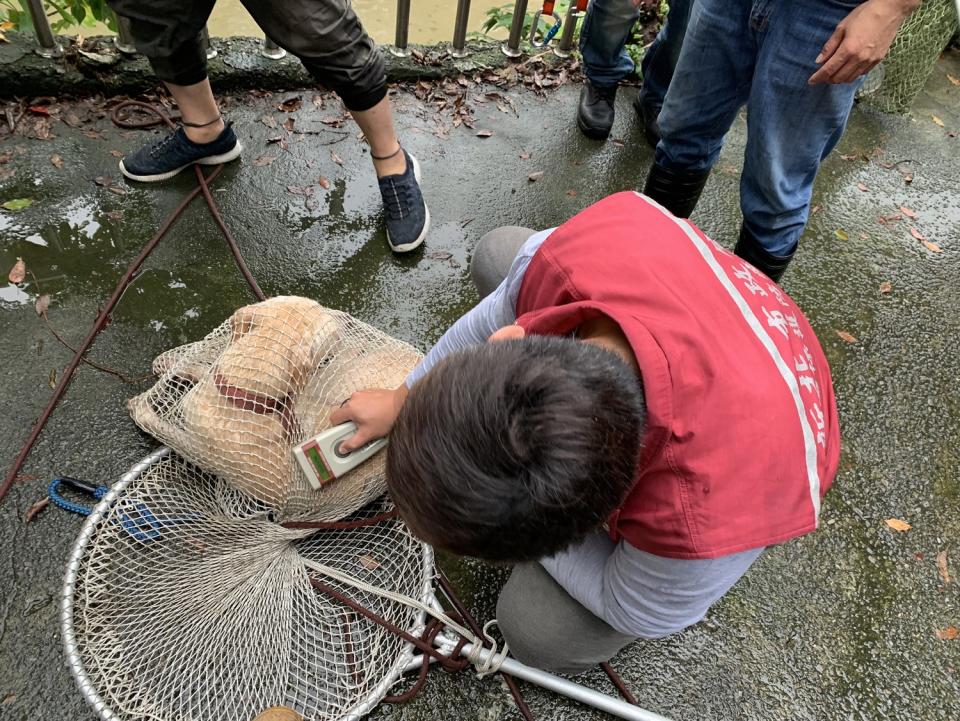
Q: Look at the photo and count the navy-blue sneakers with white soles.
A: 2